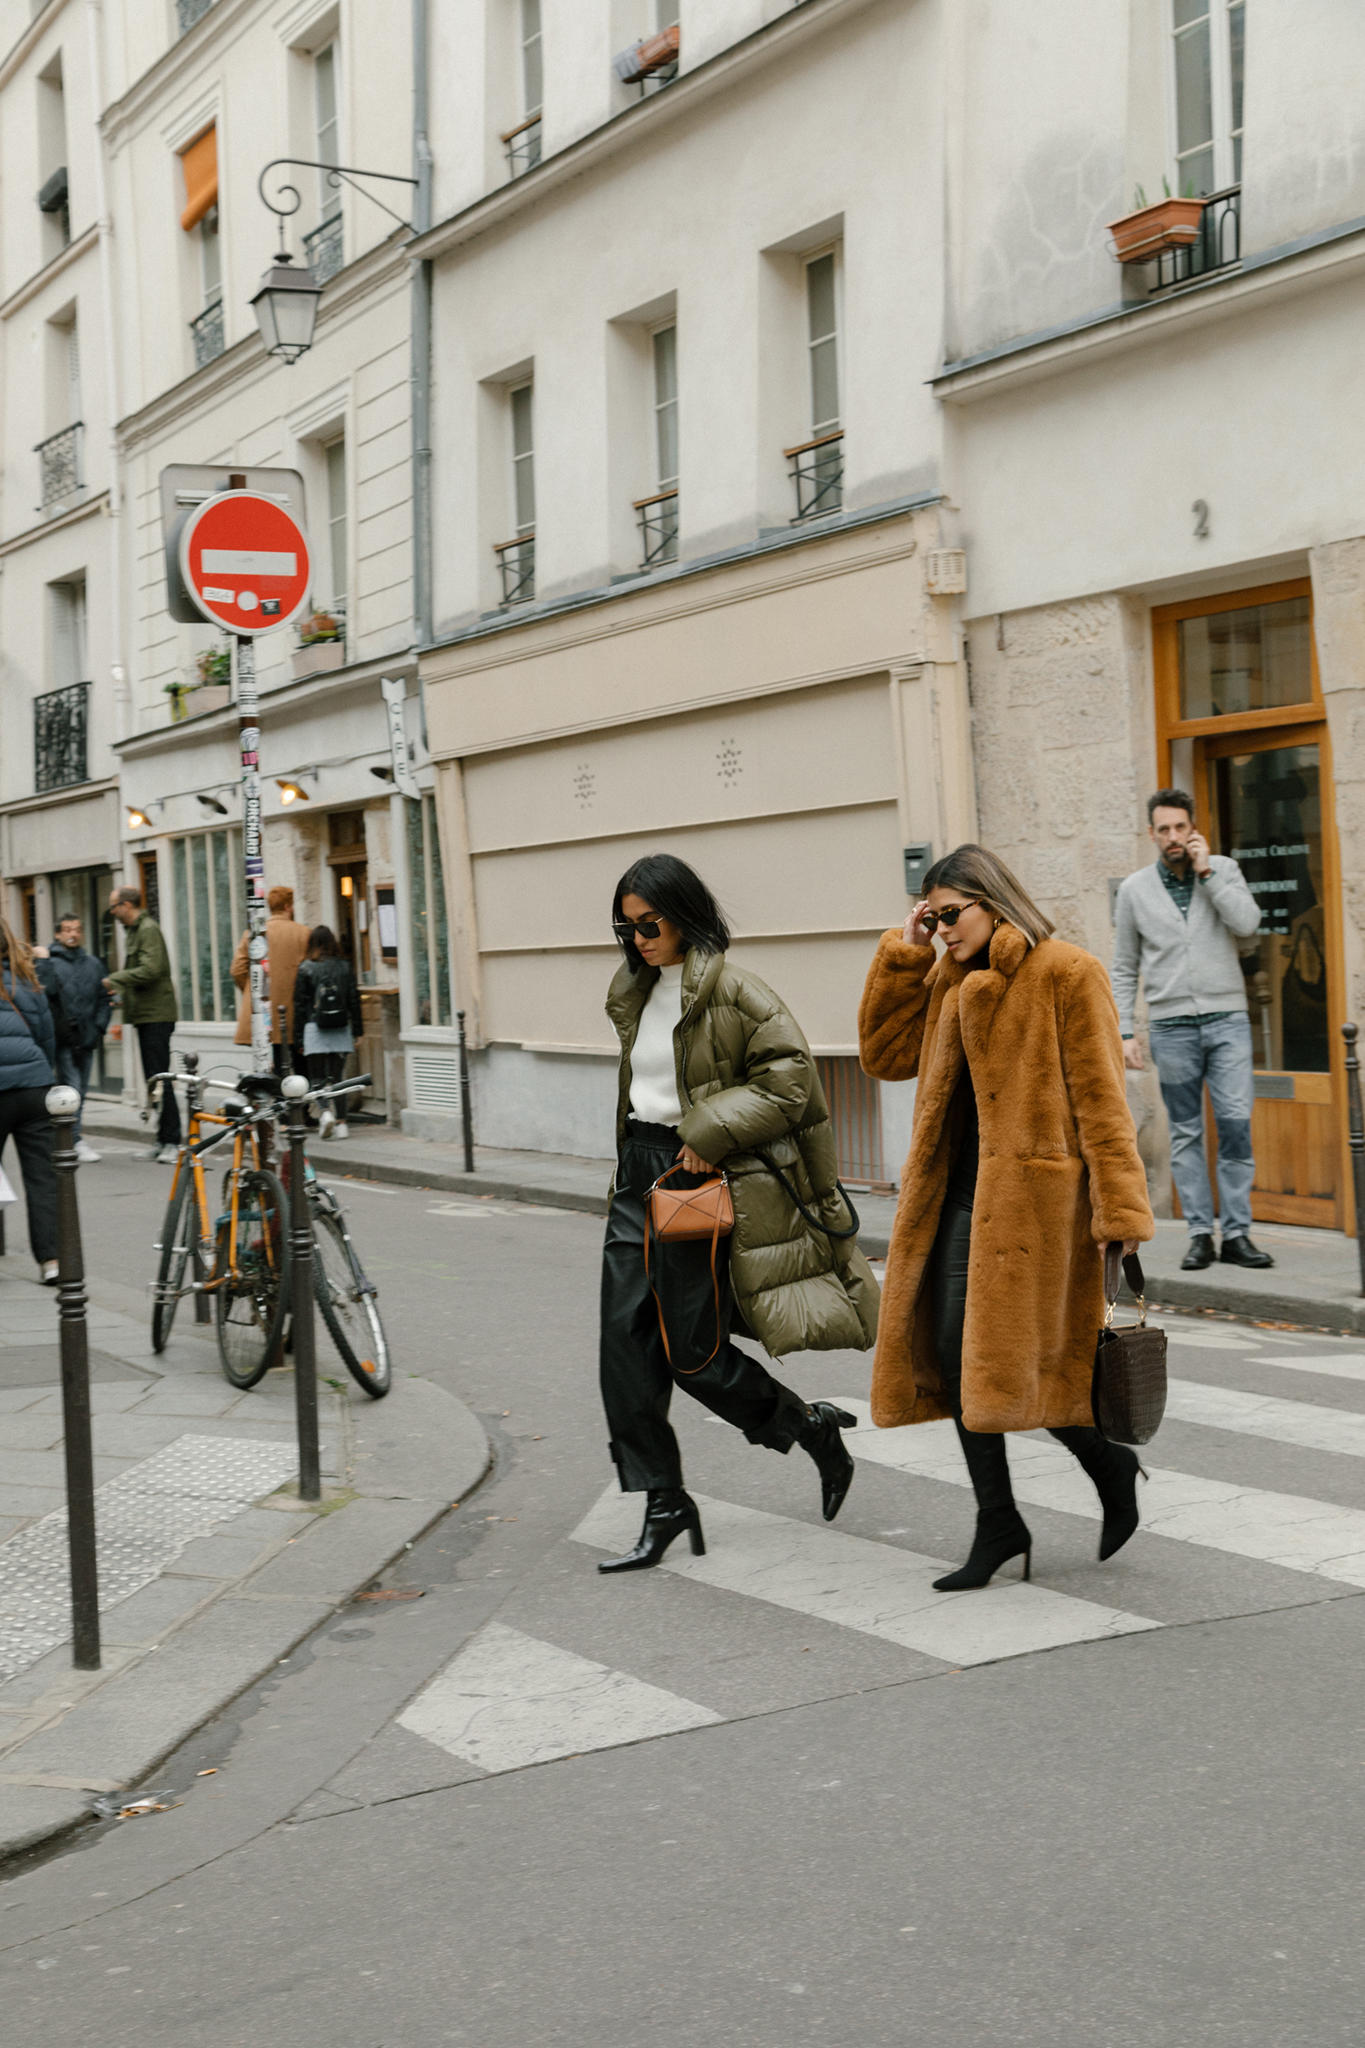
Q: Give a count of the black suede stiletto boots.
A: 2